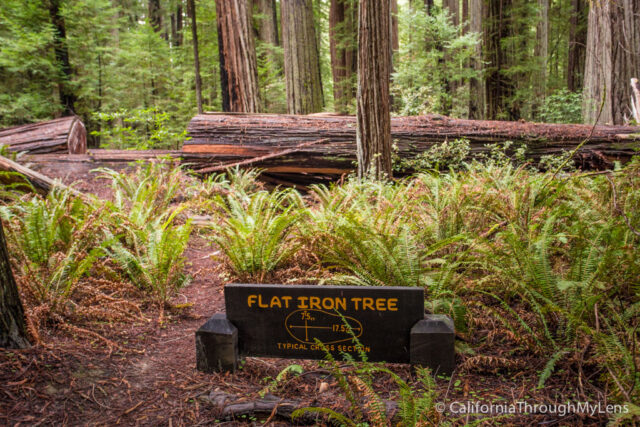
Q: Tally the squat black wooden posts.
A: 2